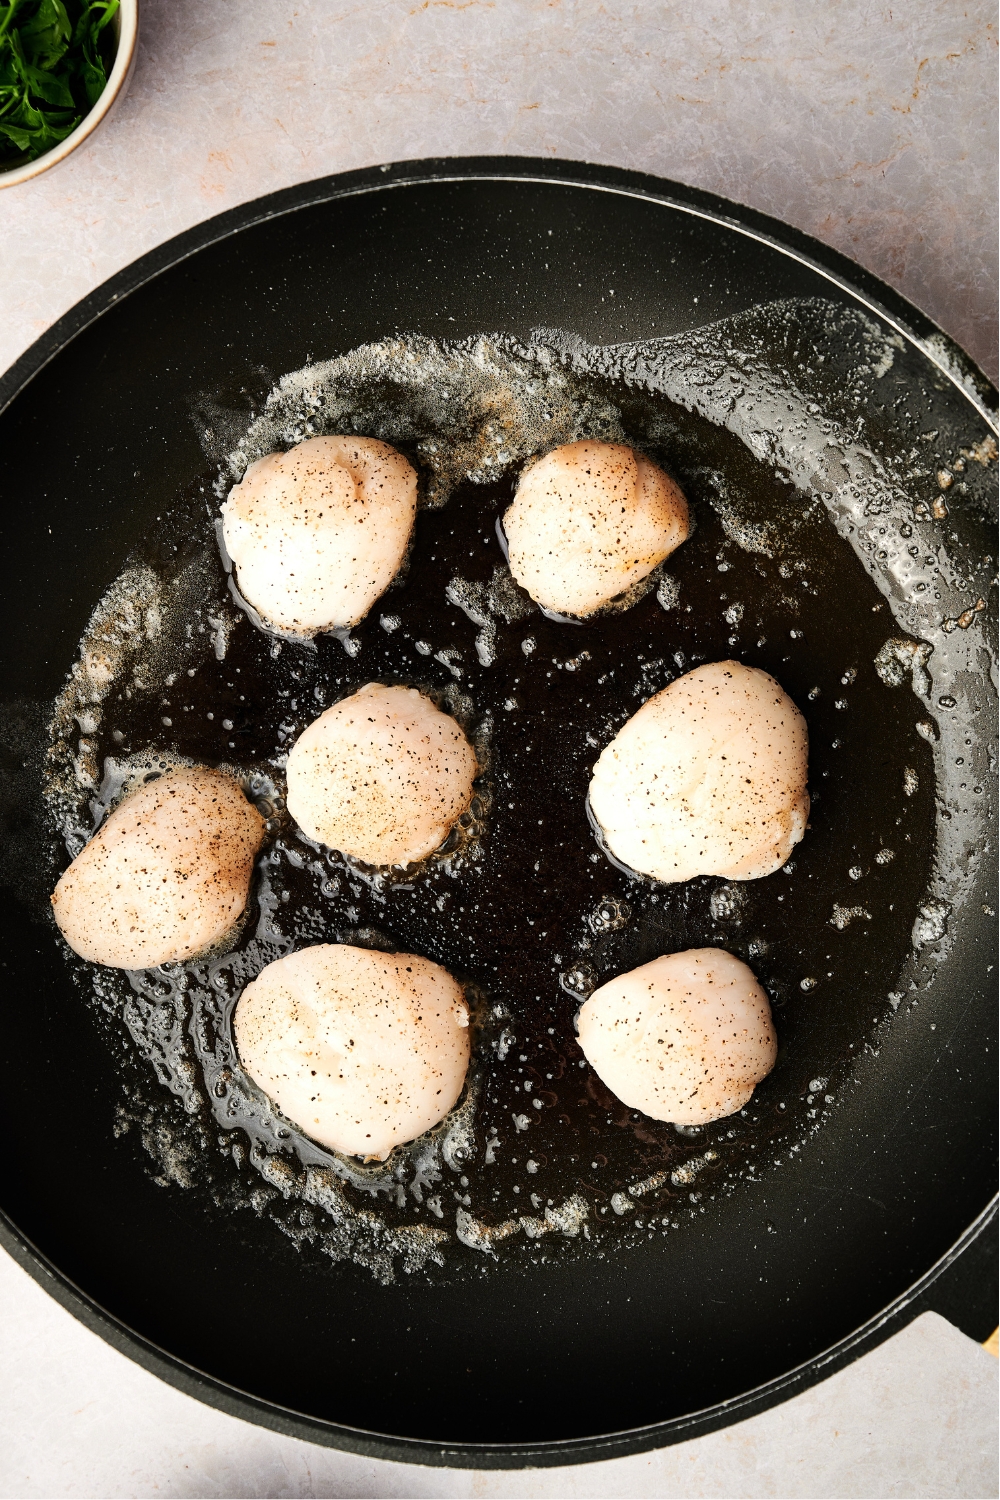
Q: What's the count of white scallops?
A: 7